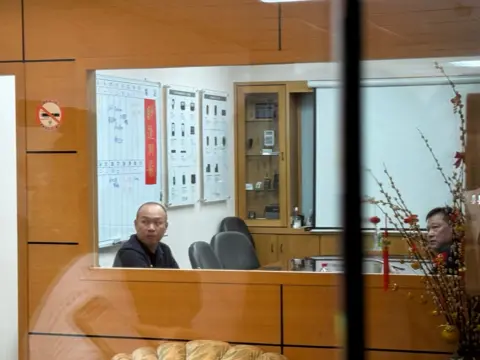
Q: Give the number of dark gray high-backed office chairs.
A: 3